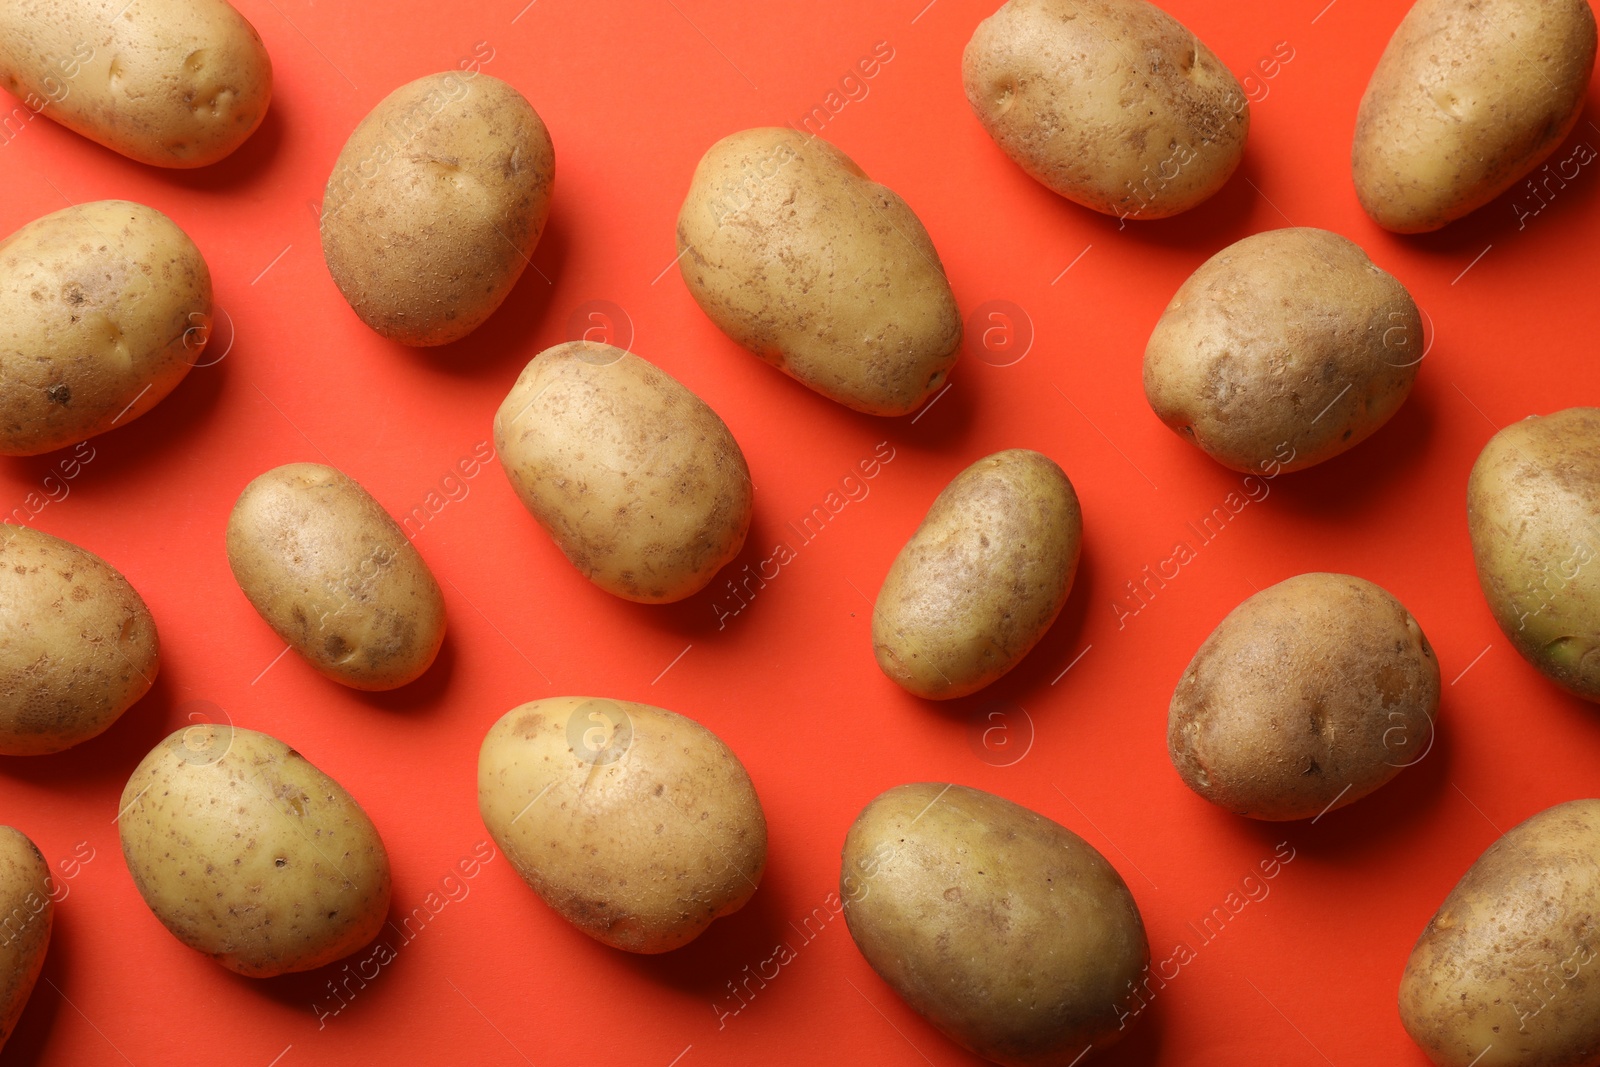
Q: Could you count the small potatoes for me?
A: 2